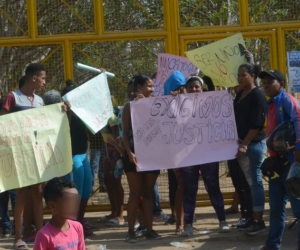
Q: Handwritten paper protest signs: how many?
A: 5